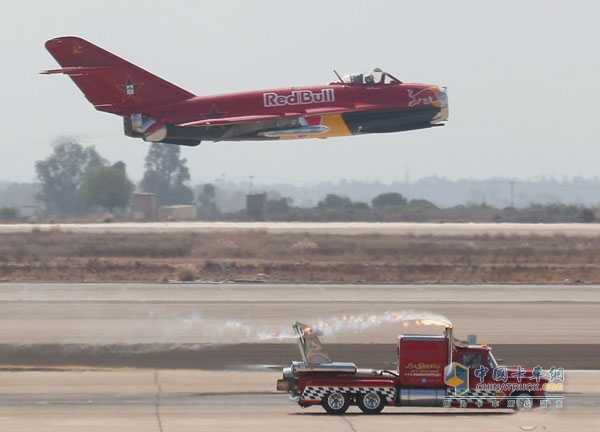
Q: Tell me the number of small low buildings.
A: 3